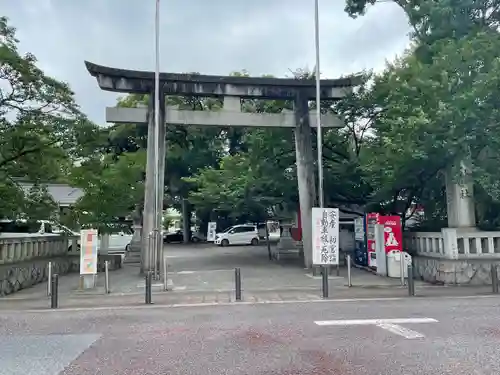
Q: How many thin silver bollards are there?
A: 5